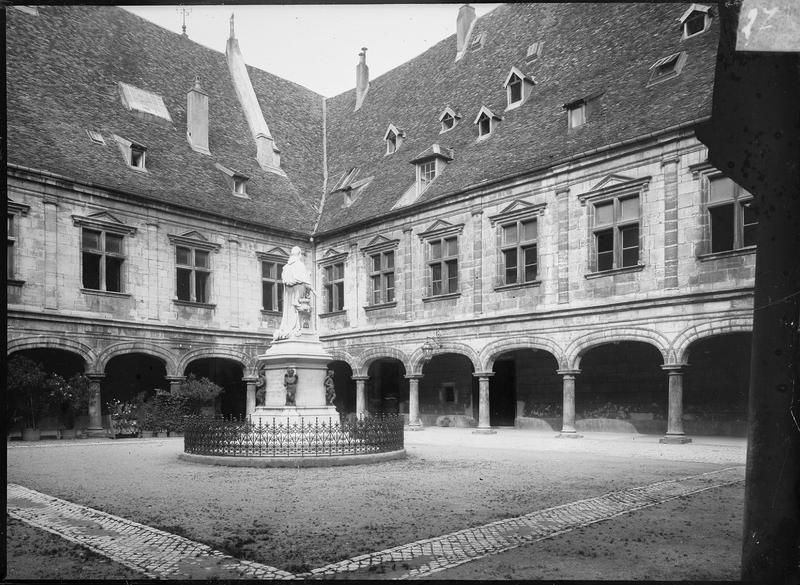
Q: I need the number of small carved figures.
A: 3